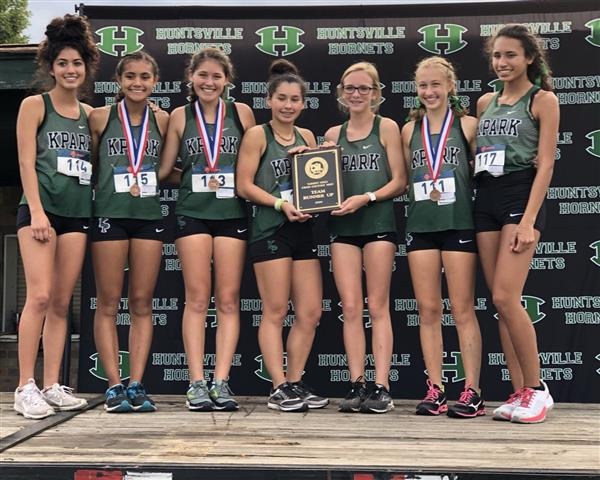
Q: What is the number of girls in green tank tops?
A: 7